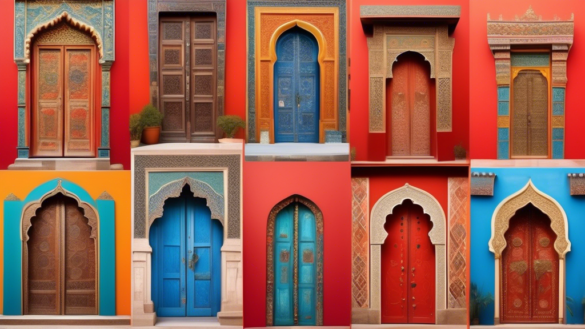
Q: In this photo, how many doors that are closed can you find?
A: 10